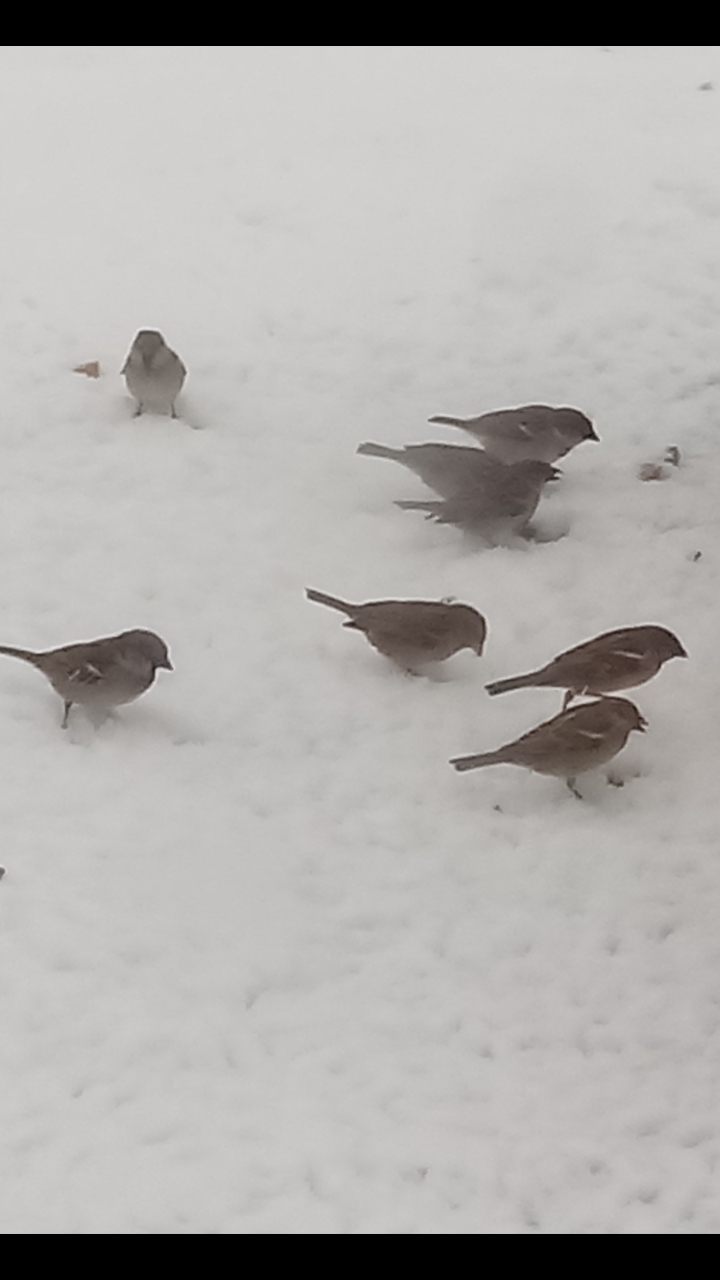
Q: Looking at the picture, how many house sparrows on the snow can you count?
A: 8